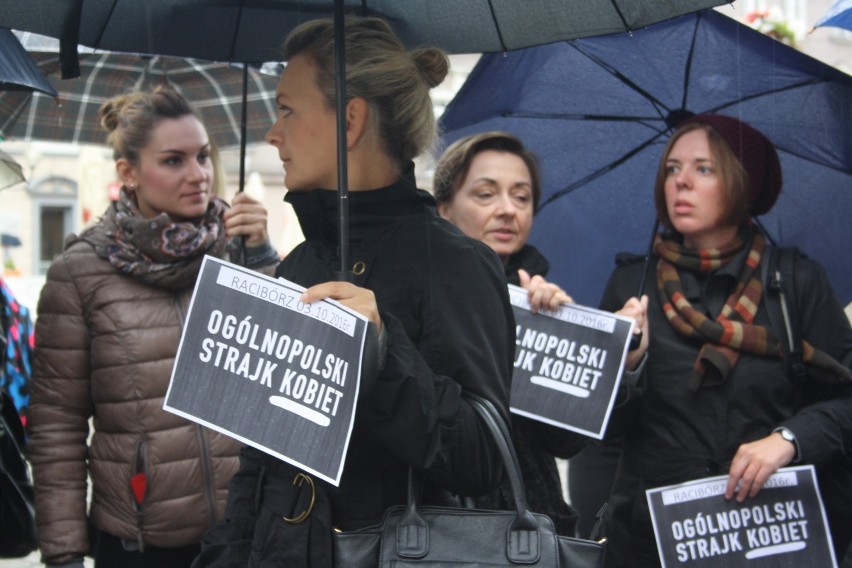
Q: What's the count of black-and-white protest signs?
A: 3